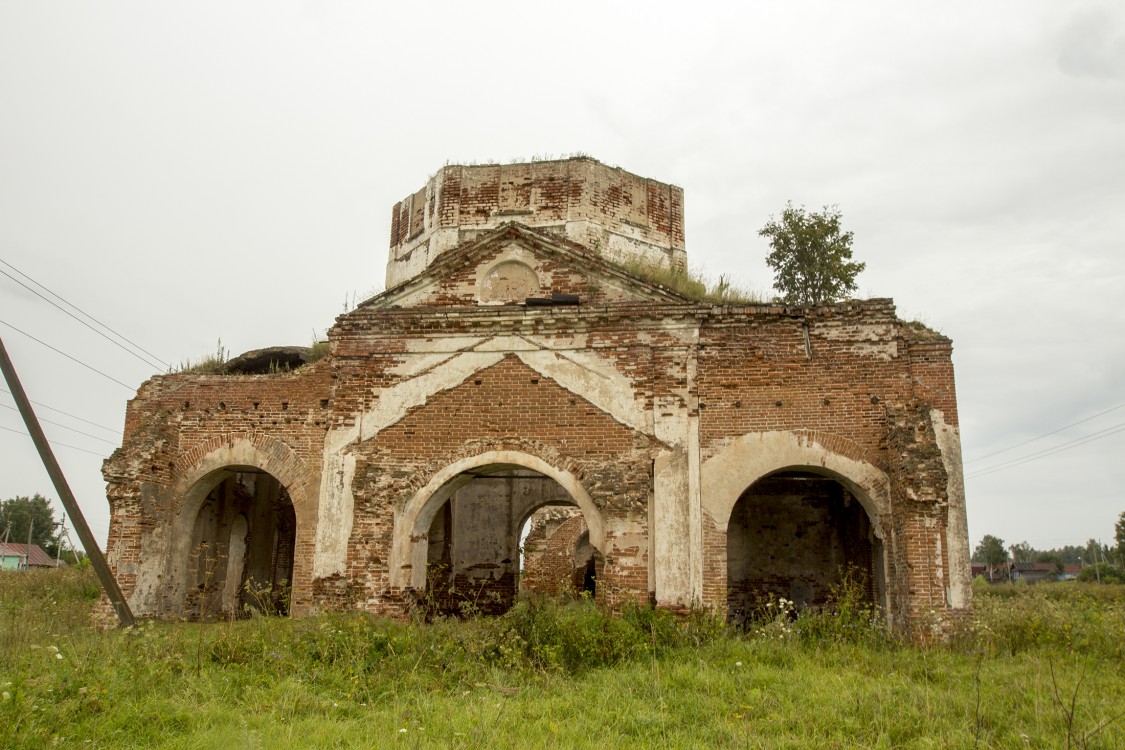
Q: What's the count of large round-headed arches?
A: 3